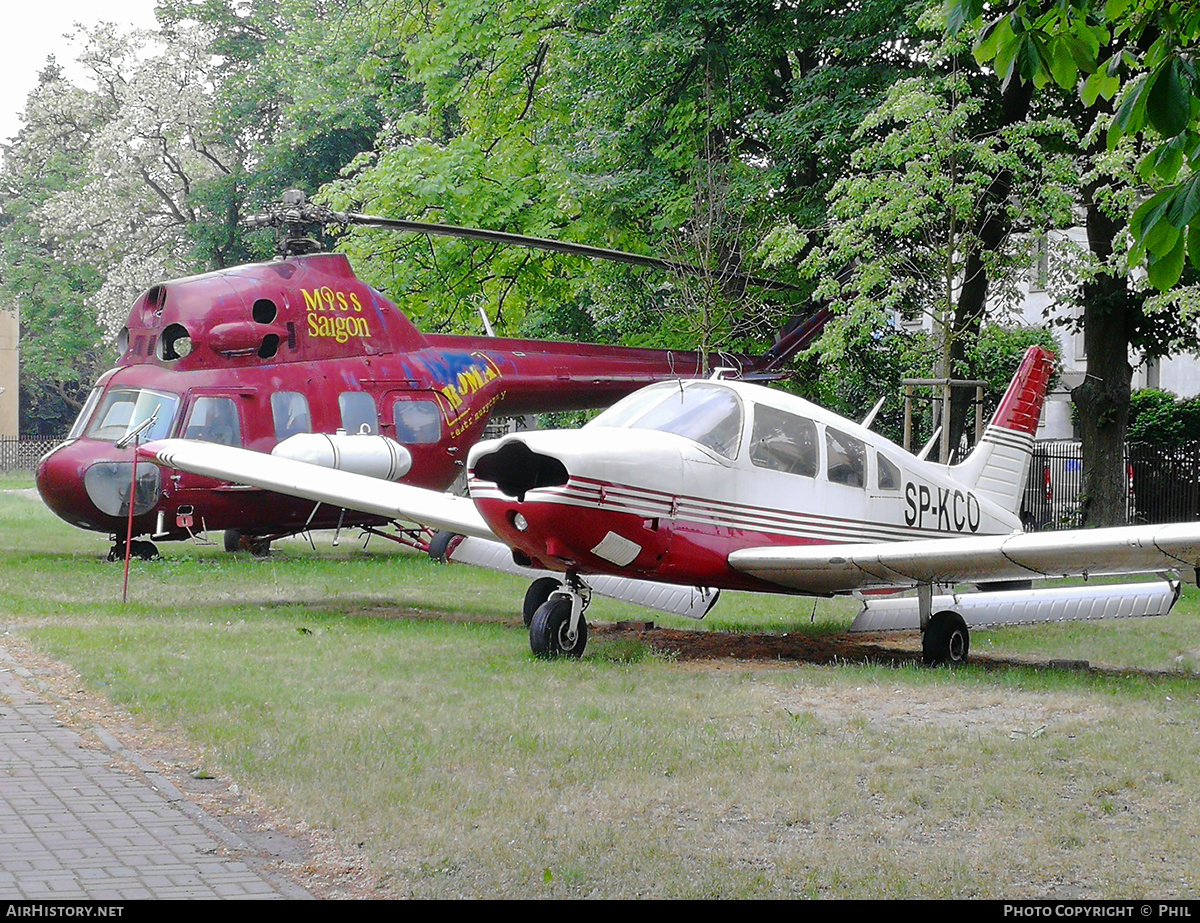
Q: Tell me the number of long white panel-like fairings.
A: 2